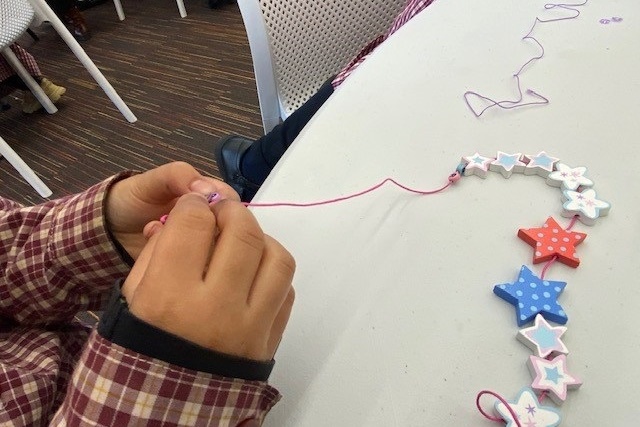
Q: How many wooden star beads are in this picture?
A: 10